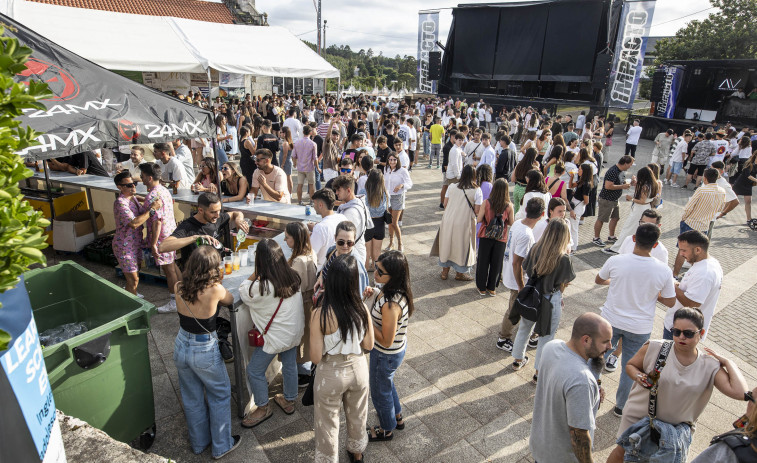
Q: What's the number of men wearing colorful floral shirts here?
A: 2